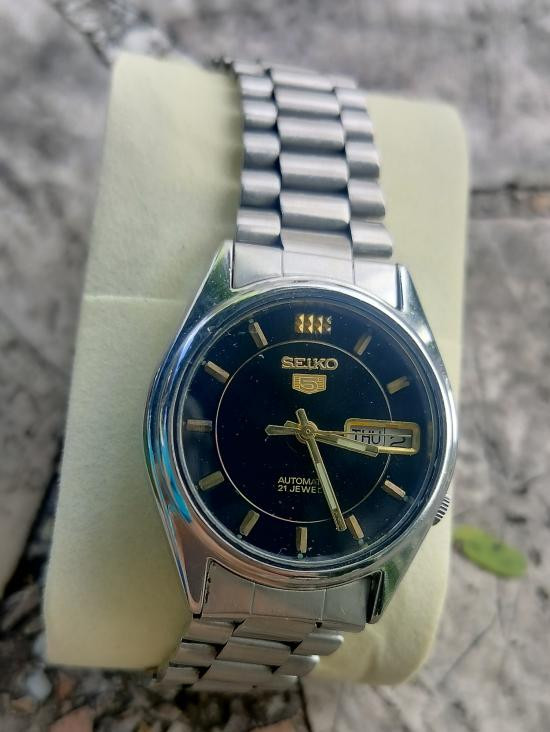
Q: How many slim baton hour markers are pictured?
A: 10